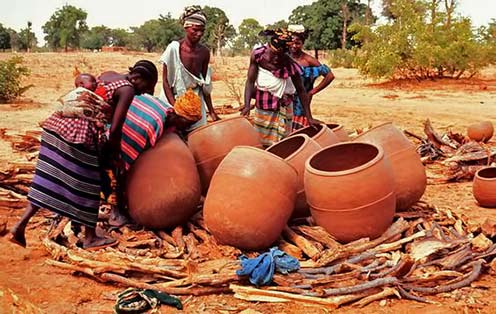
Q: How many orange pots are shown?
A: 10